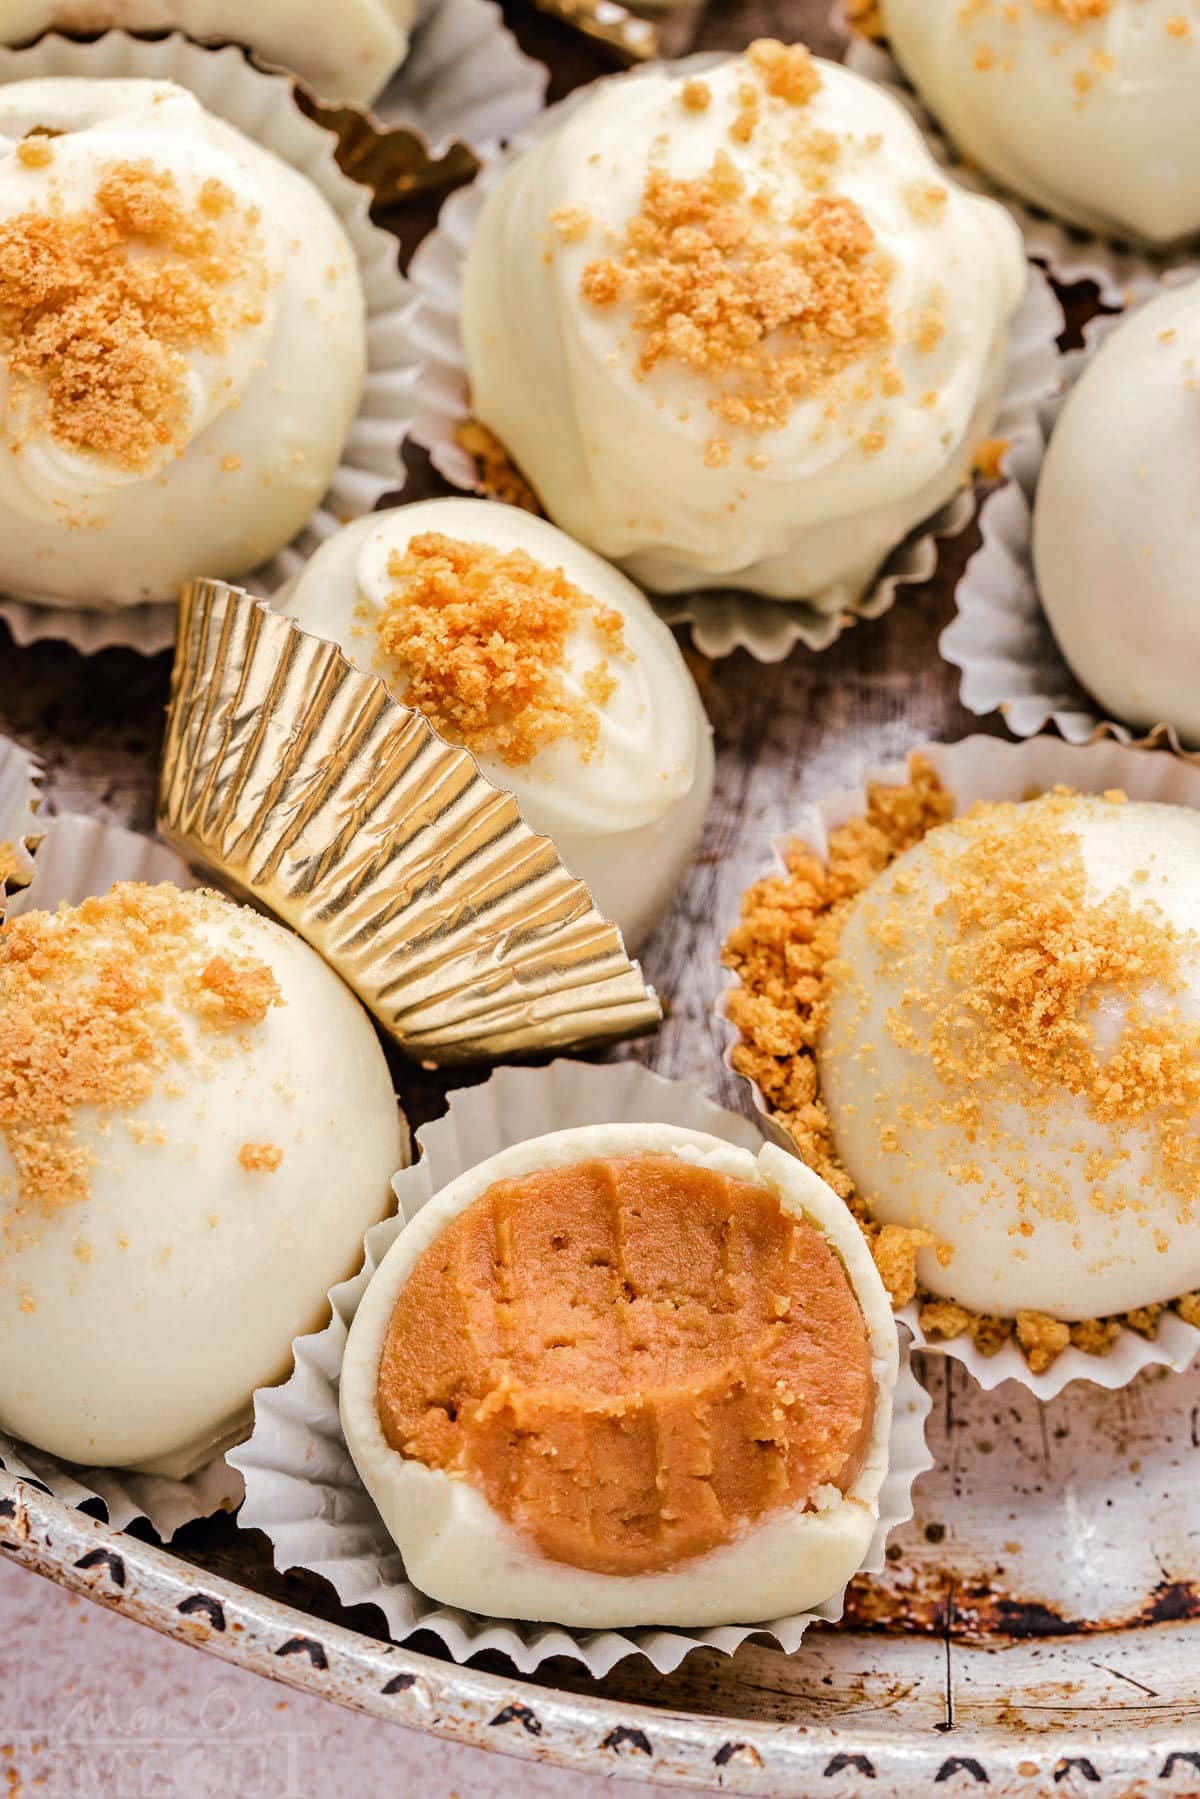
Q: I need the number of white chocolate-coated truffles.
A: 9